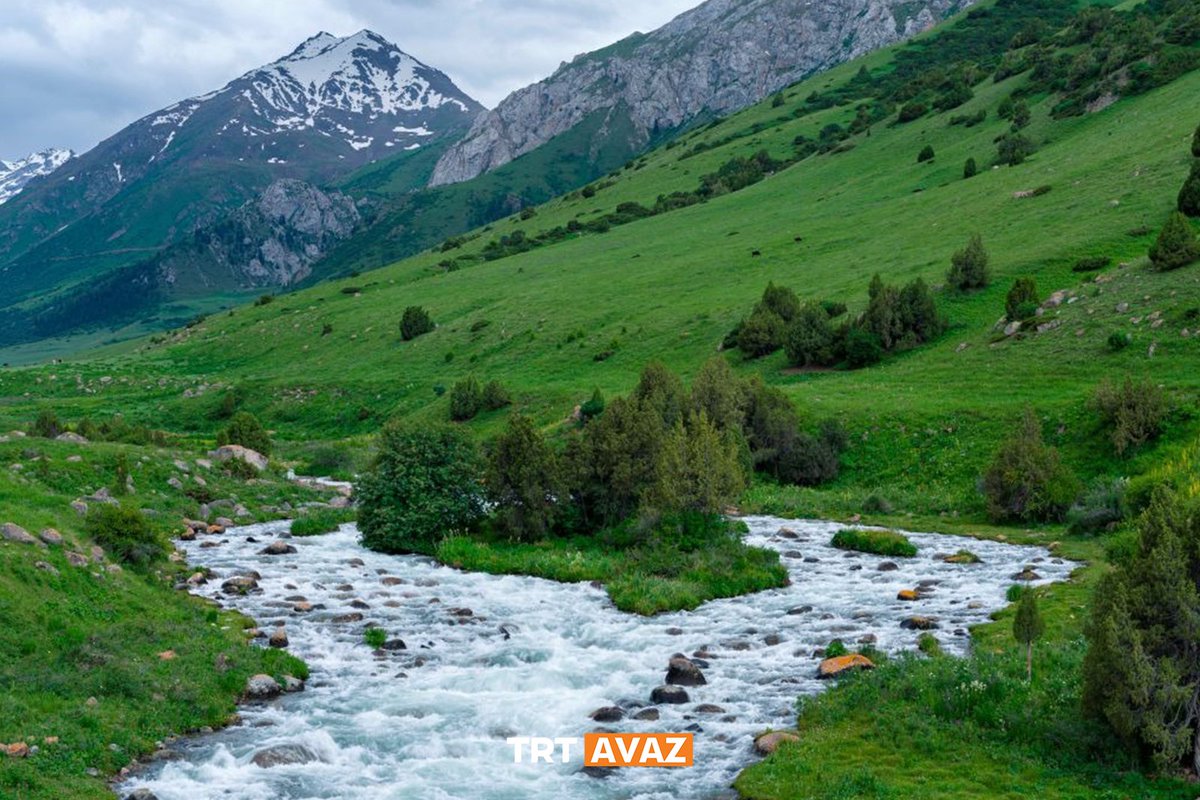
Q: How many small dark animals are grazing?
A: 2